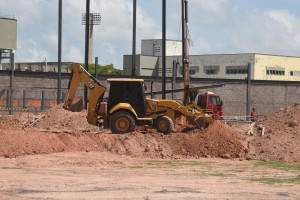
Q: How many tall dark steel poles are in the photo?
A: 4